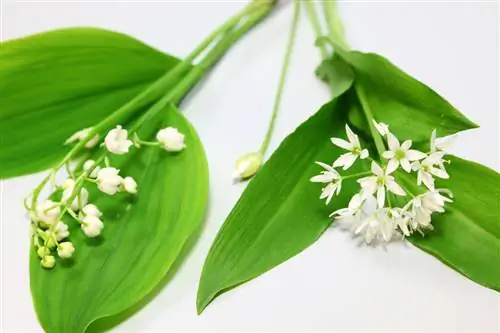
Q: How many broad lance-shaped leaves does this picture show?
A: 5